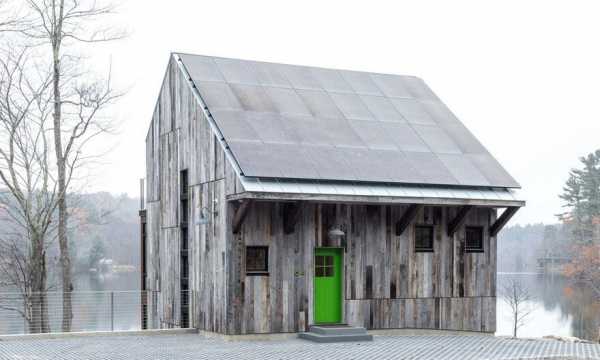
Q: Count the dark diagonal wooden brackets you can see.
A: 5